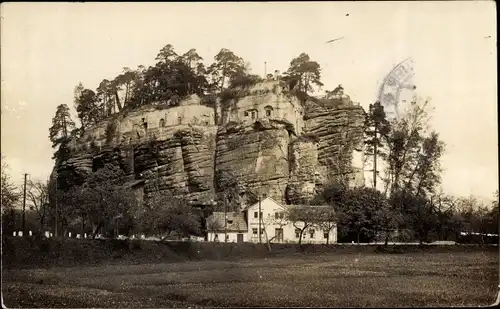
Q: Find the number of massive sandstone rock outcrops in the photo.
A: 1